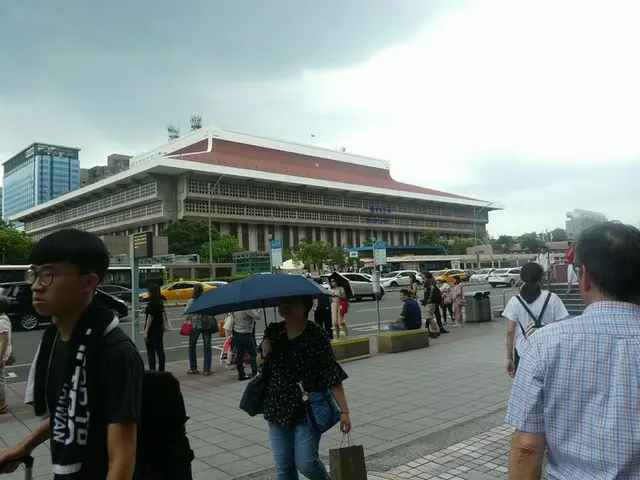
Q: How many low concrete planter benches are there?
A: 2